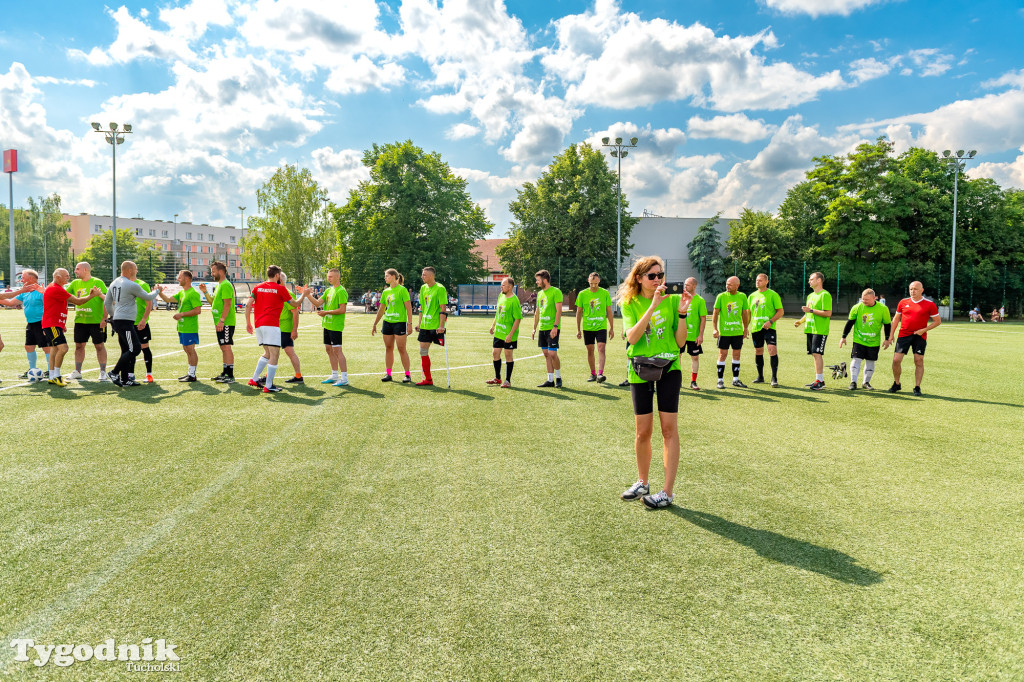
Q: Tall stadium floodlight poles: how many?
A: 3